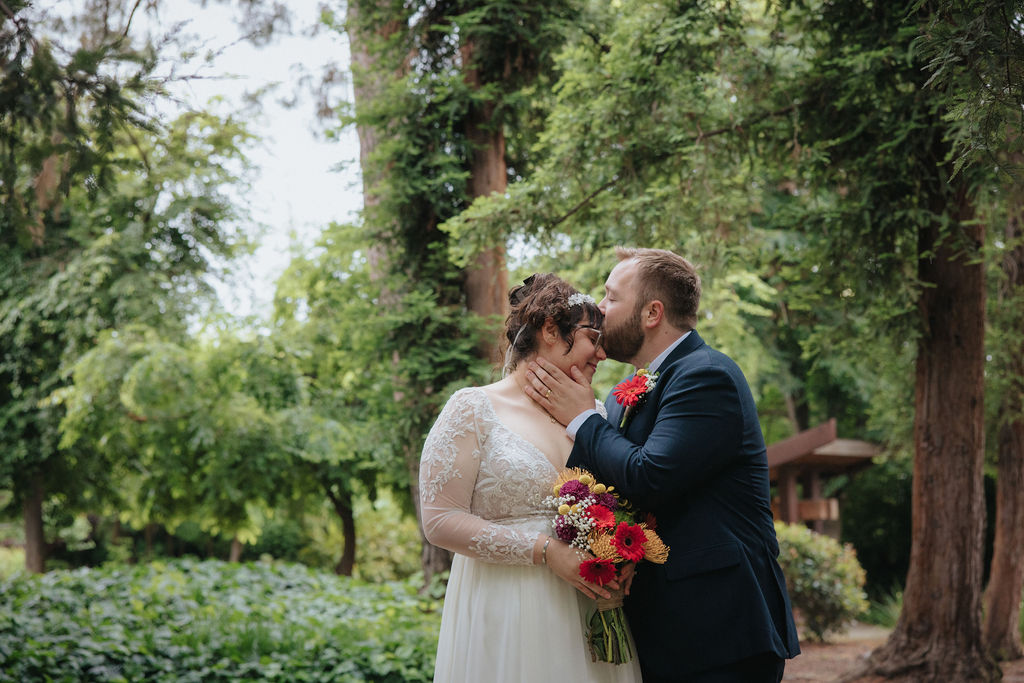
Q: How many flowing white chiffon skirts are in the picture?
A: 1